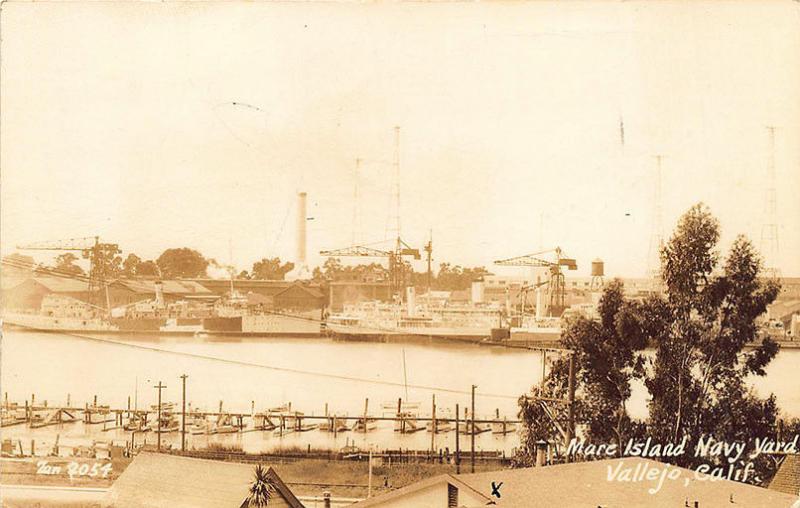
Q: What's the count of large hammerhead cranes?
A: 3